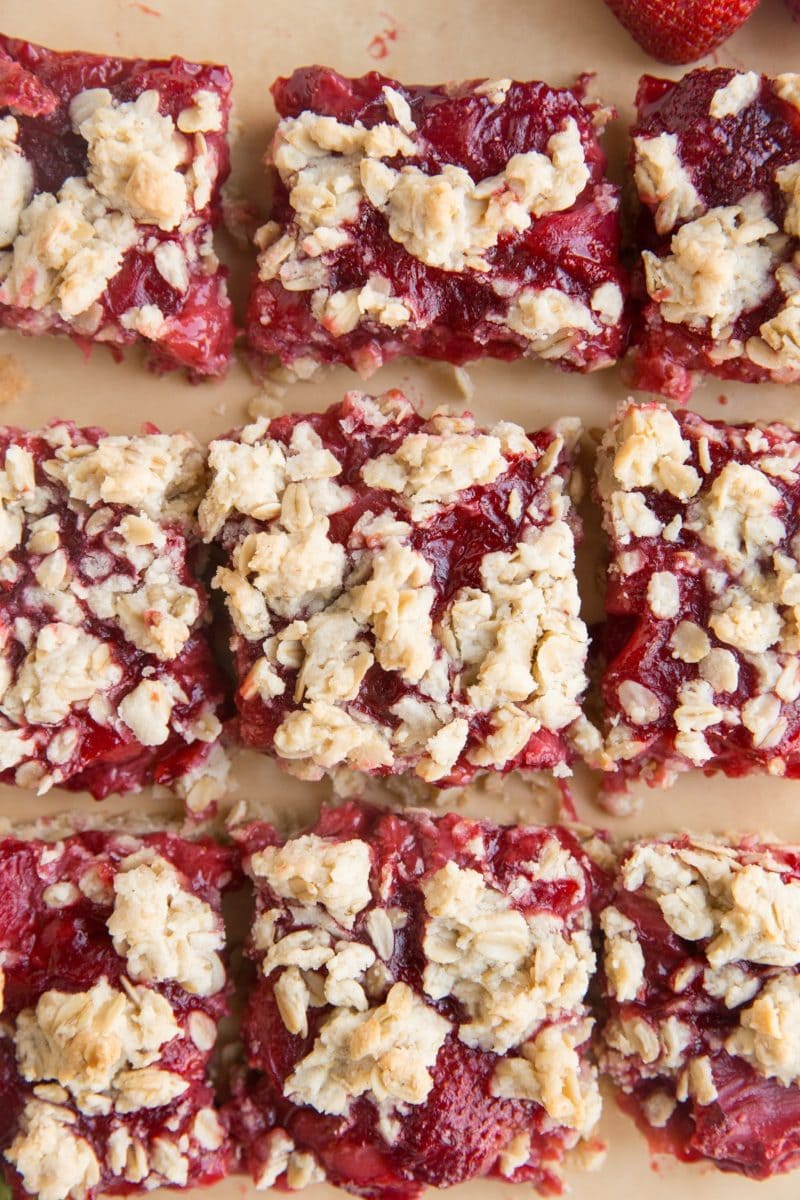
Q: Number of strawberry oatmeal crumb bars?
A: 9